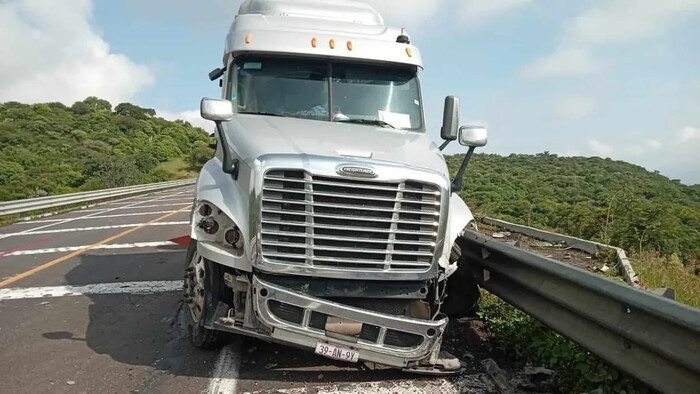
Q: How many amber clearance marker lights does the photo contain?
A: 5